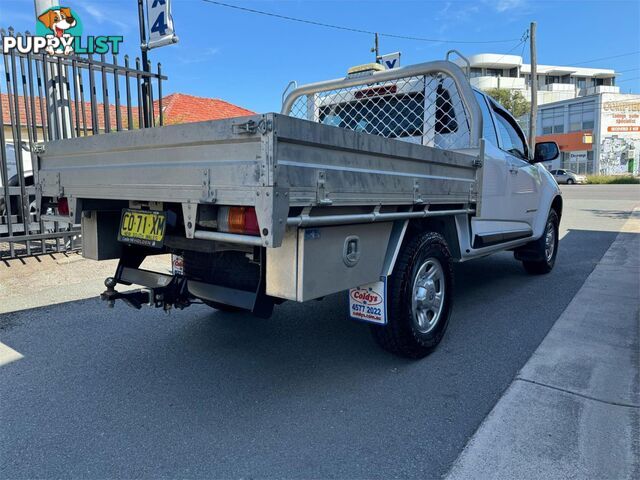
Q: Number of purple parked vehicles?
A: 0